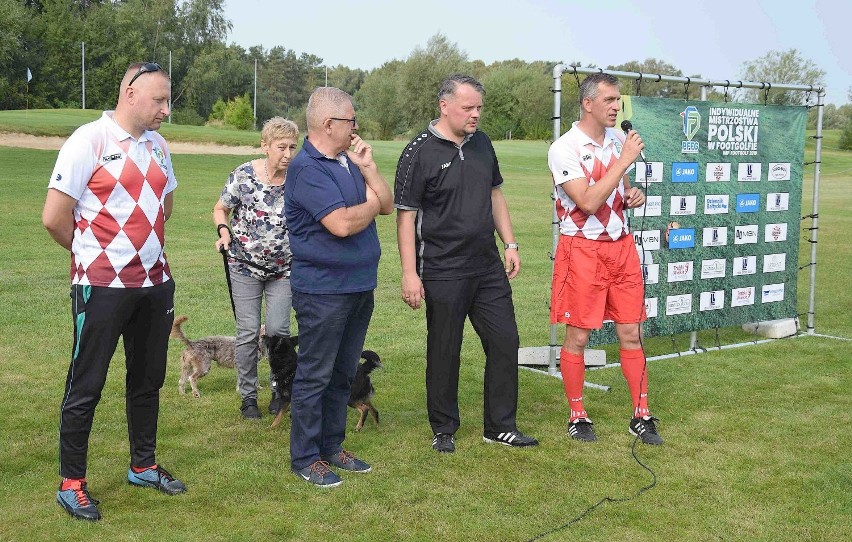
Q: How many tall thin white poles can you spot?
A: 4